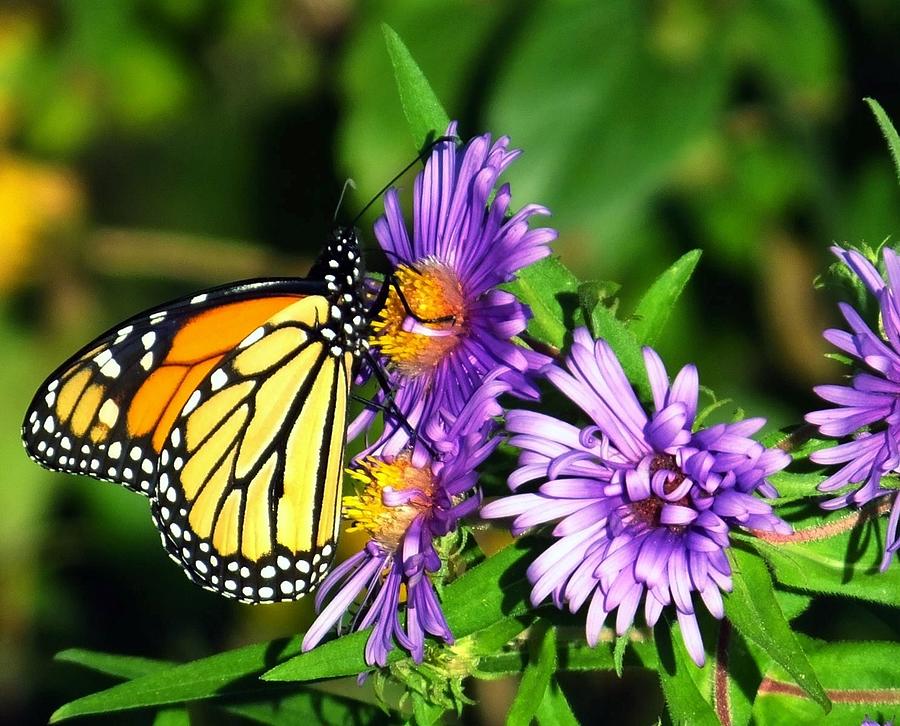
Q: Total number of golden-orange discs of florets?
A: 2